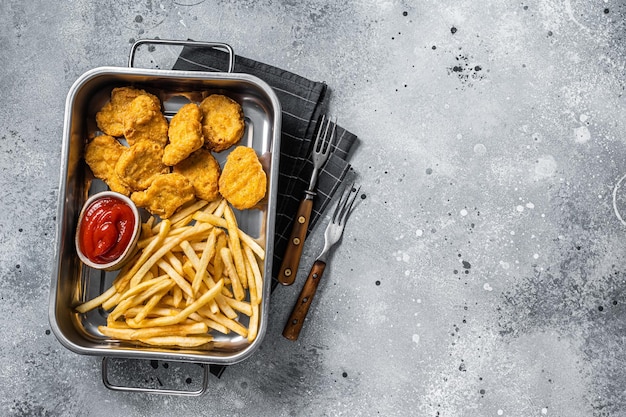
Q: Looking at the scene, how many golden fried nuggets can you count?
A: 9